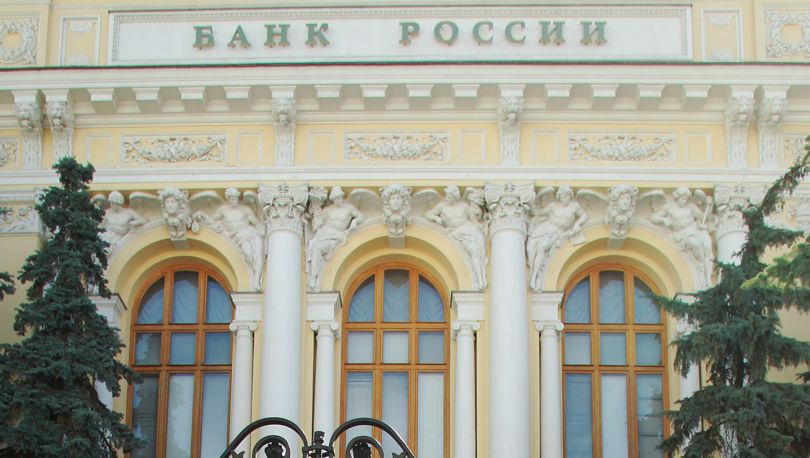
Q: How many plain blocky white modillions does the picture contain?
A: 12